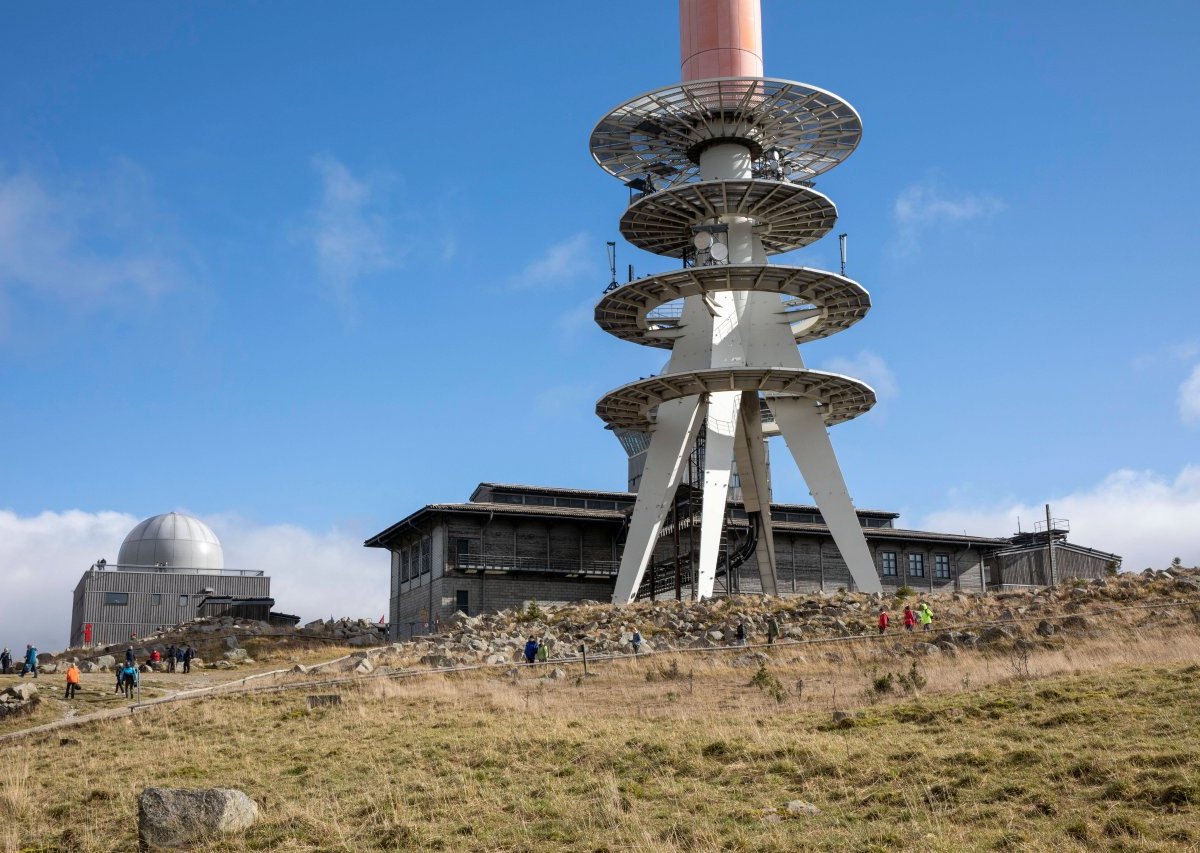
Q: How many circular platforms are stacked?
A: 4